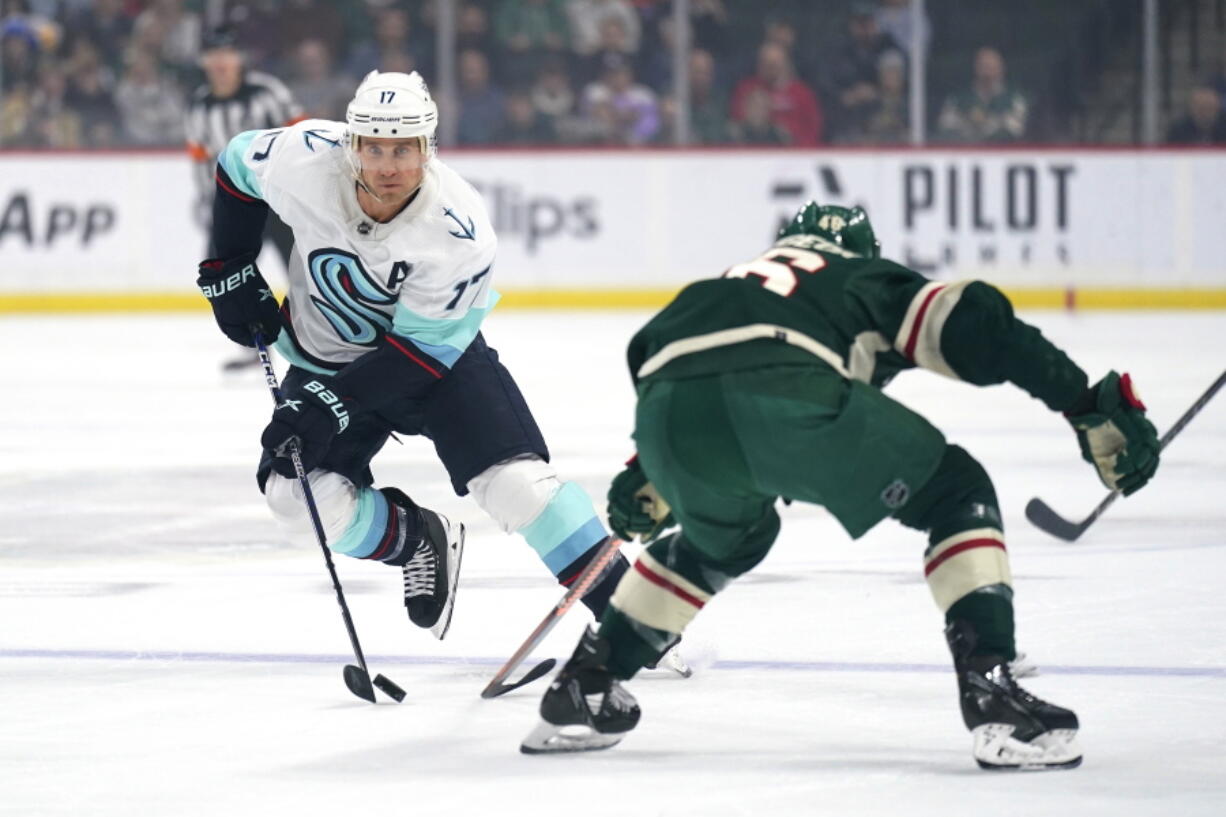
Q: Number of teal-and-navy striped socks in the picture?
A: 2